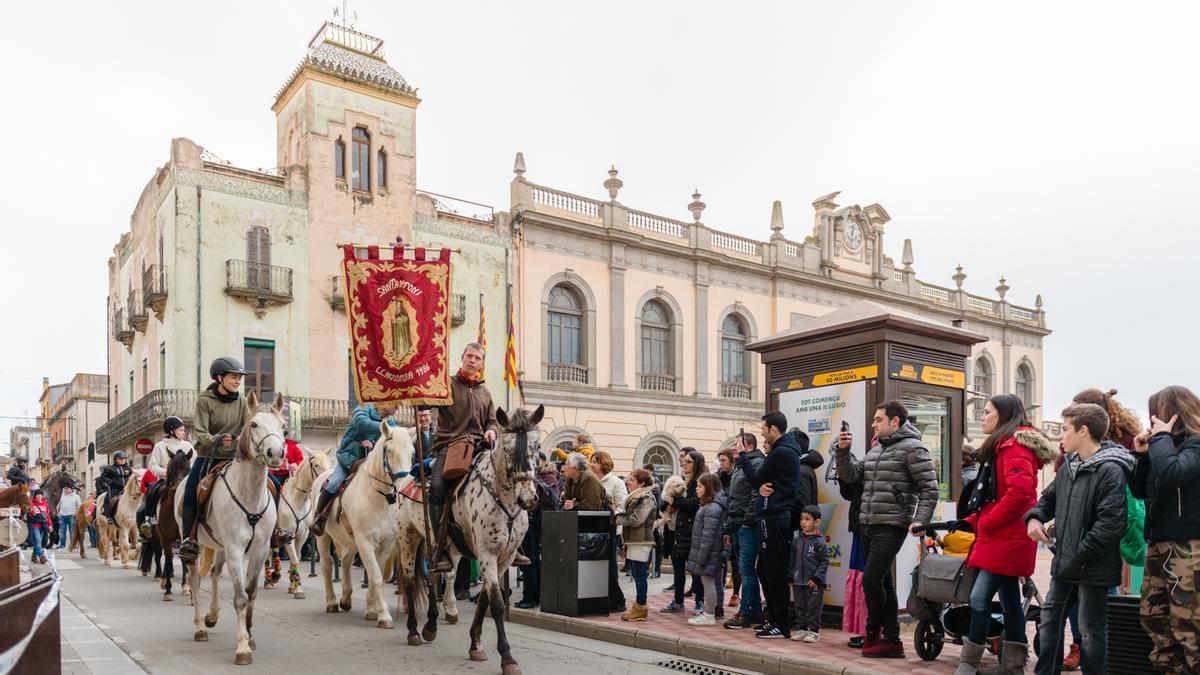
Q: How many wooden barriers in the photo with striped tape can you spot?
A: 2